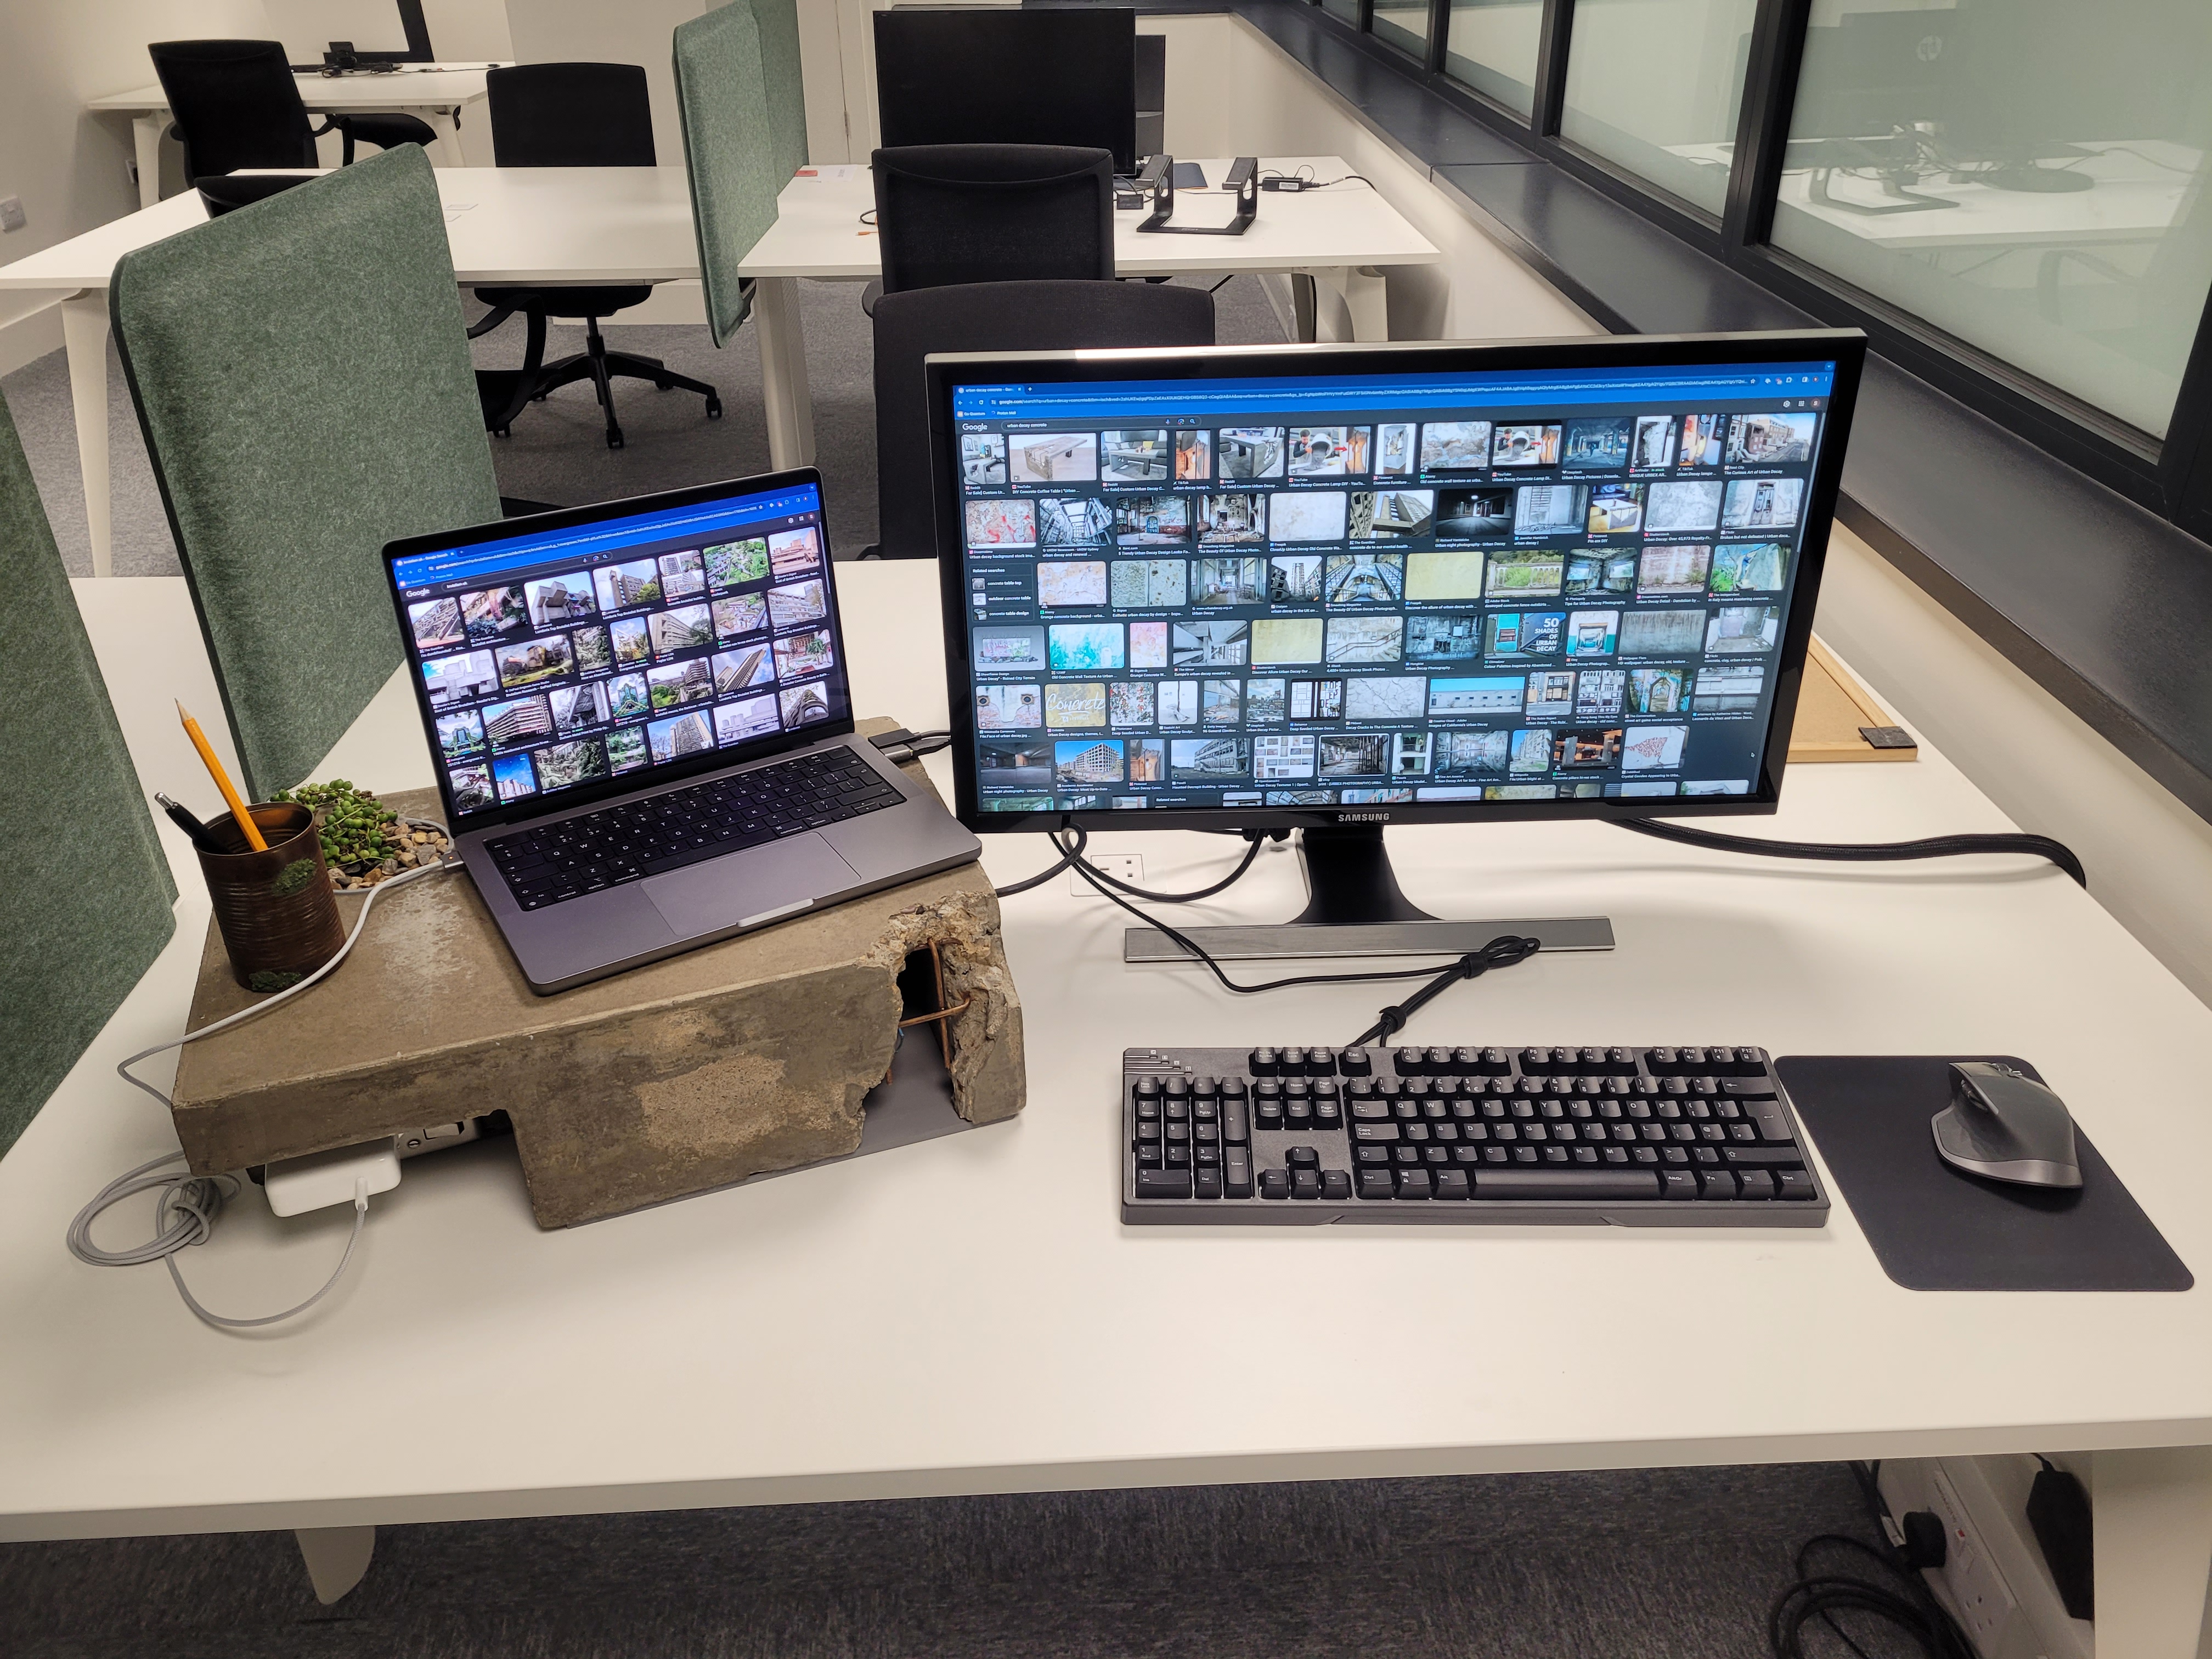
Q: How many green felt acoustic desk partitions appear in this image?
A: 4